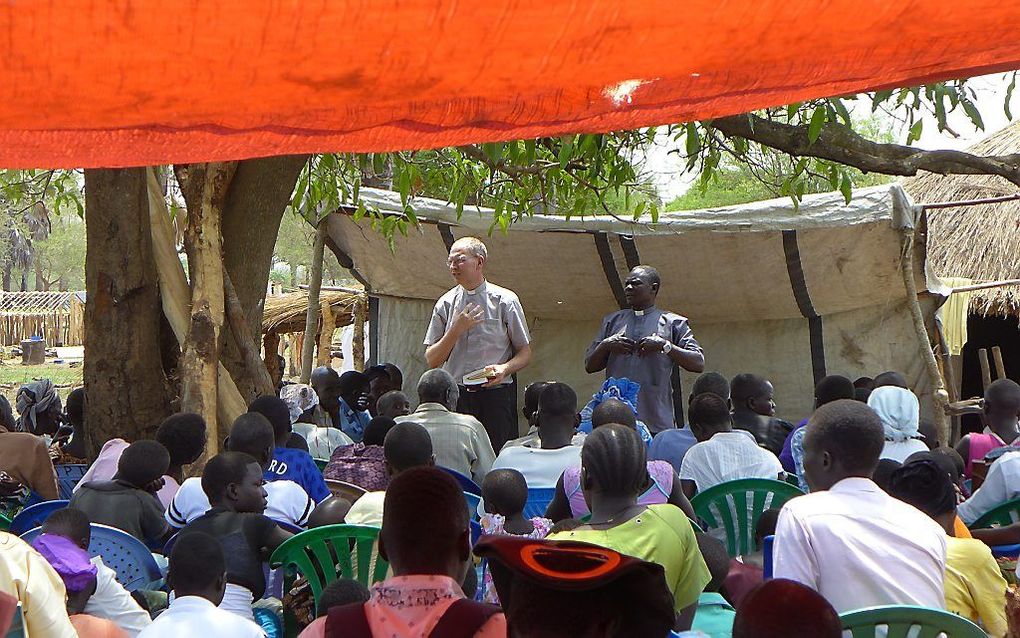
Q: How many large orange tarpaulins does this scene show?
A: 1